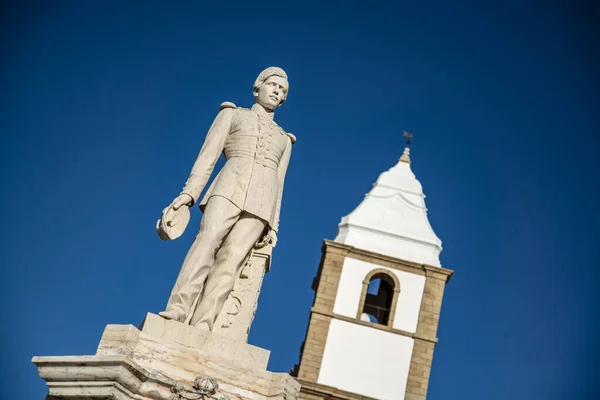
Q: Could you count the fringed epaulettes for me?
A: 2